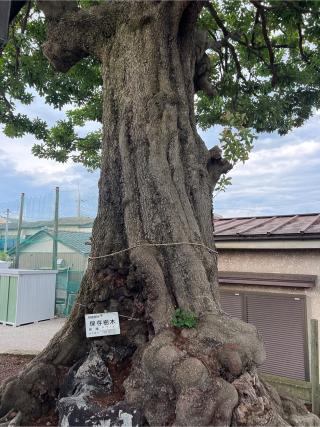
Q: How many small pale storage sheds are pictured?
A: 1